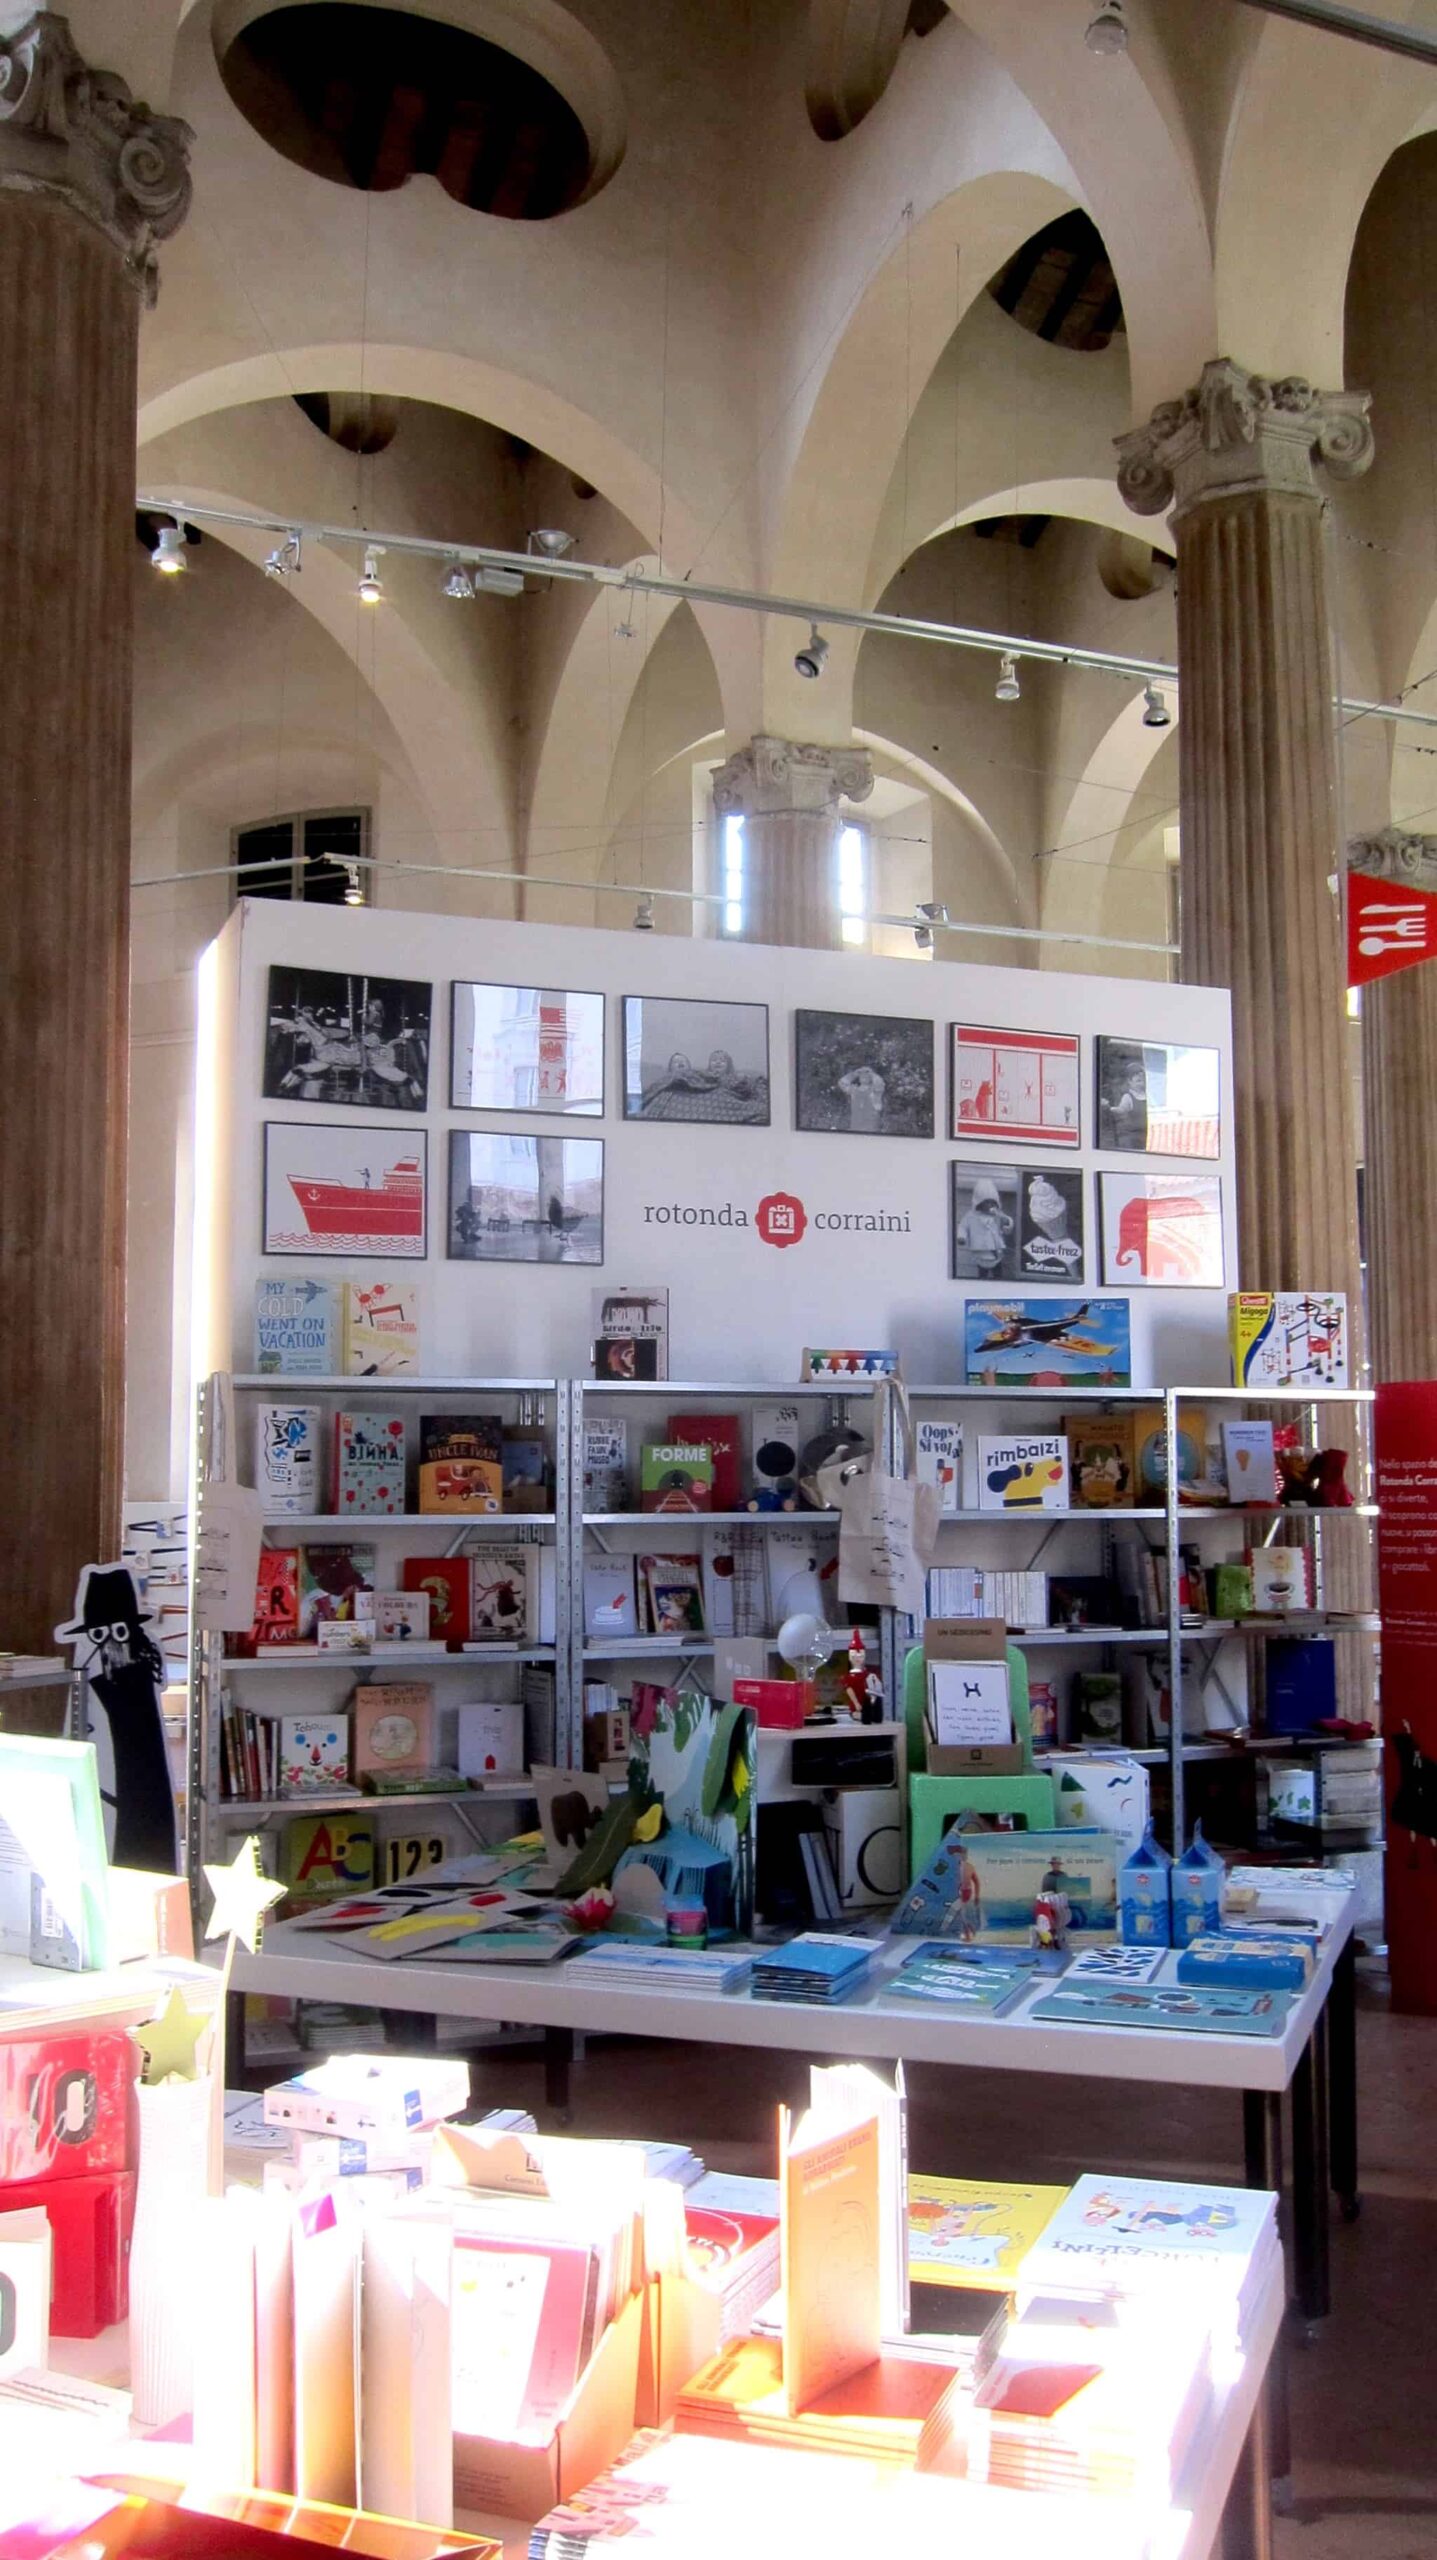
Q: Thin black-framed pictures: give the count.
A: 10